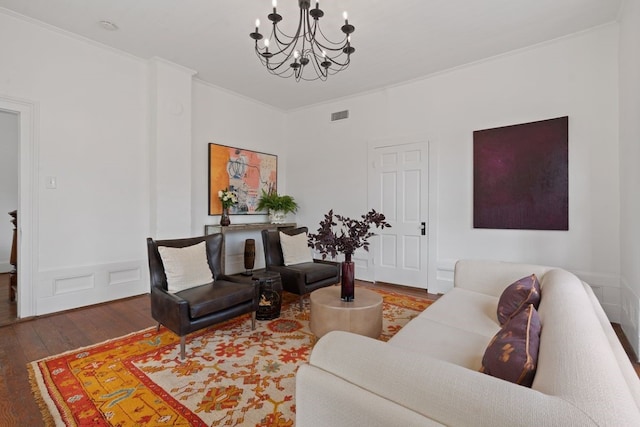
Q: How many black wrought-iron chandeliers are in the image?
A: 1